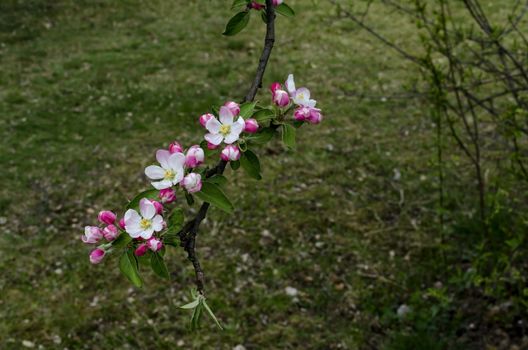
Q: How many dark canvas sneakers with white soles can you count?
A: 0